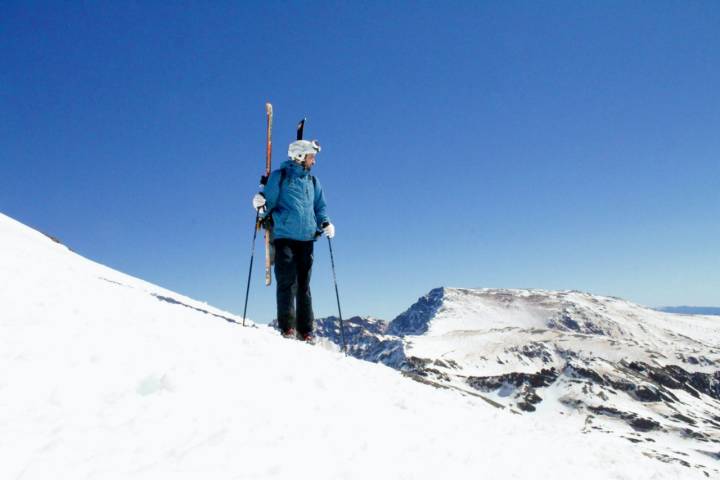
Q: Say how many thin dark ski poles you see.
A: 2